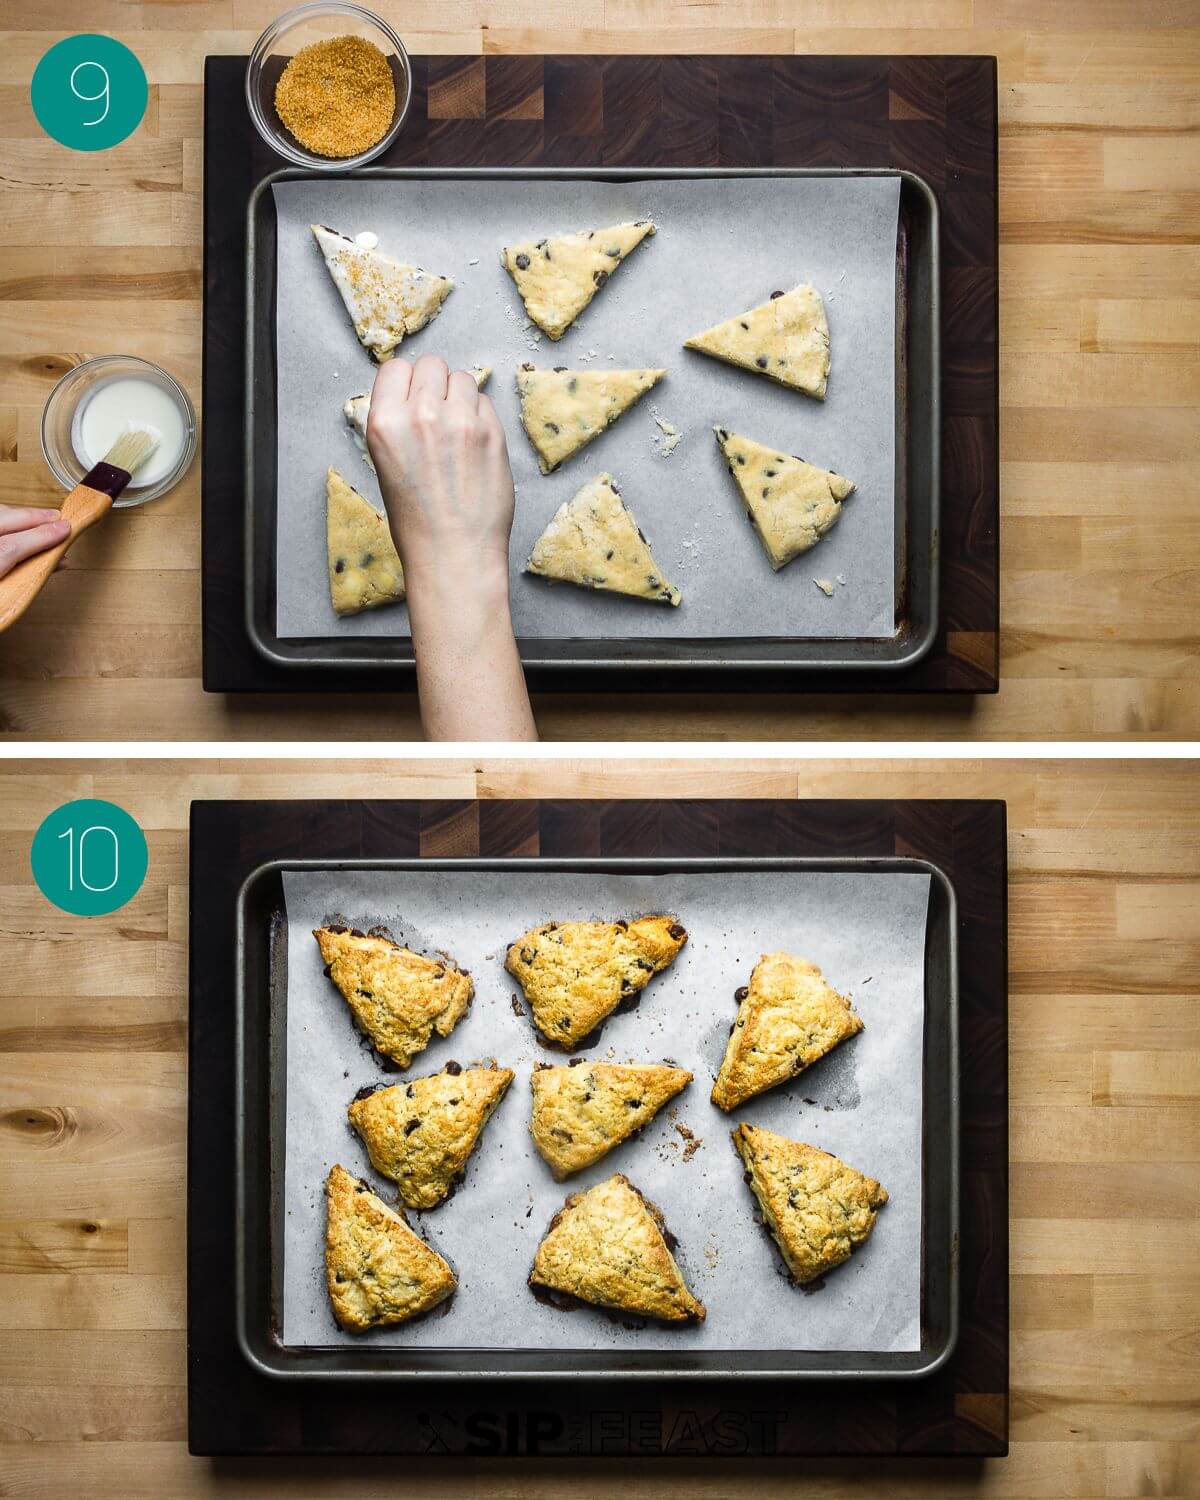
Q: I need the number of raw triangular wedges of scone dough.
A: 8